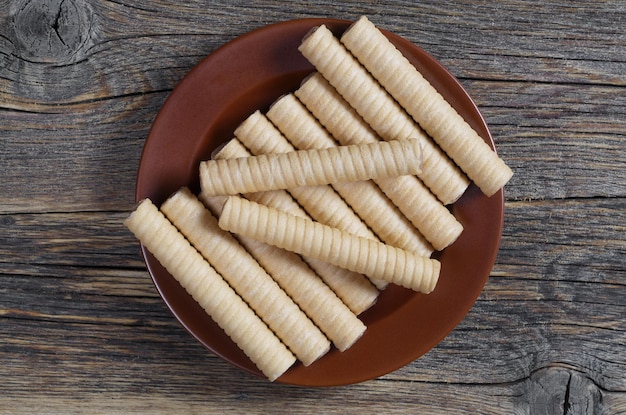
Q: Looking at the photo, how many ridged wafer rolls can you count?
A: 11